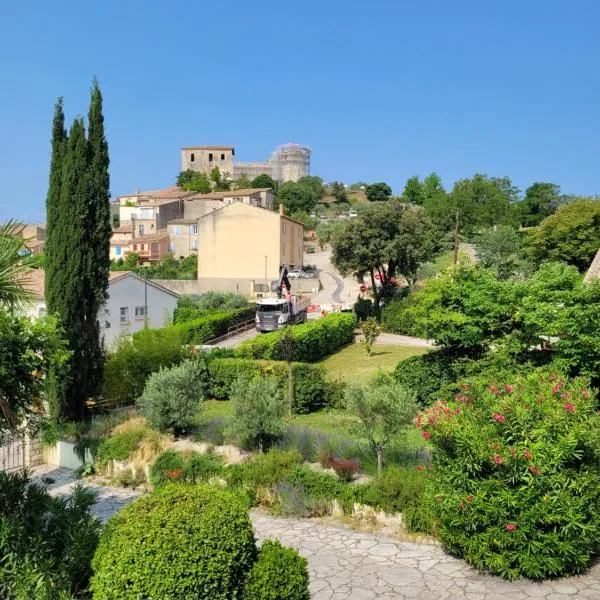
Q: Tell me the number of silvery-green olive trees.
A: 3